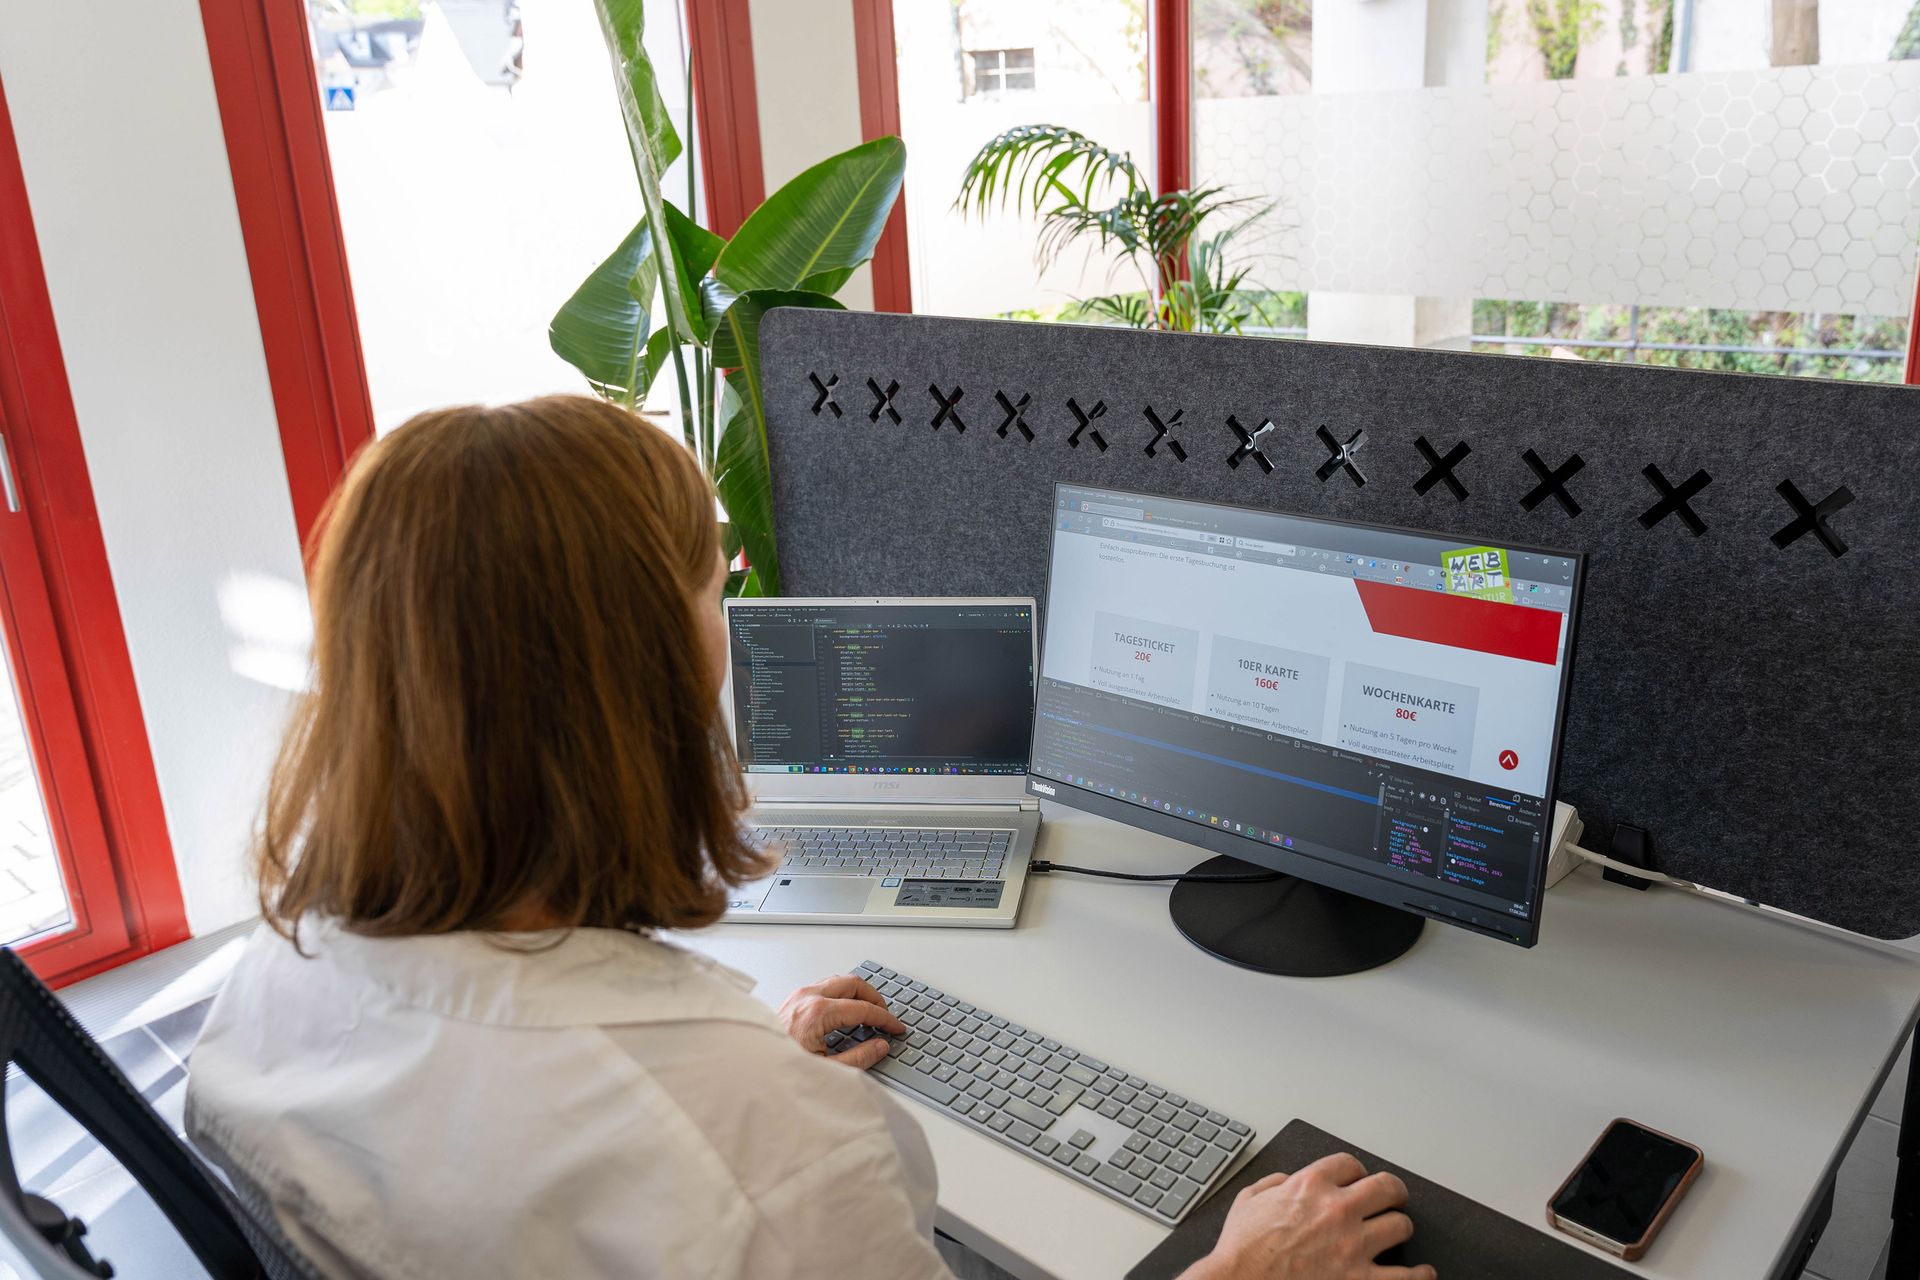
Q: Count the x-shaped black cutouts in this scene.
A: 12